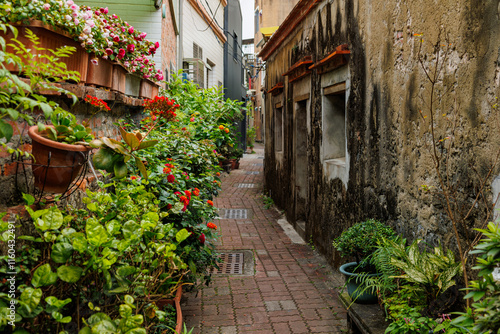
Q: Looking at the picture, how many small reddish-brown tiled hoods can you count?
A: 3